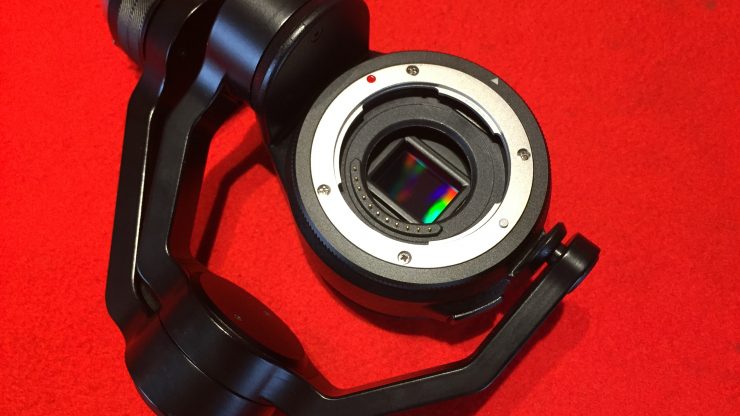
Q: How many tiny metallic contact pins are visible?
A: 11